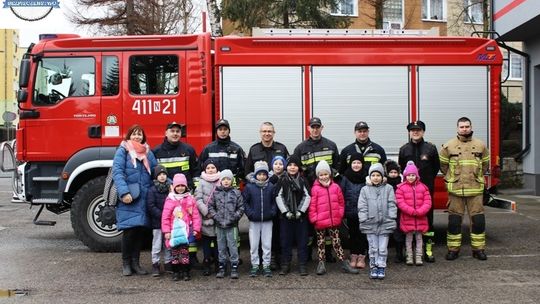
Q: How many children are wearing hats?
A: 12